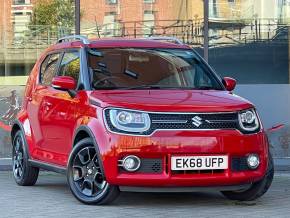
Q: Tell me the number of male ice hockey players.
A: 0